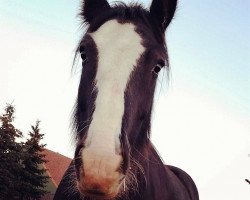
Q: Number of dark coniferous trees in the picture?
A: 2